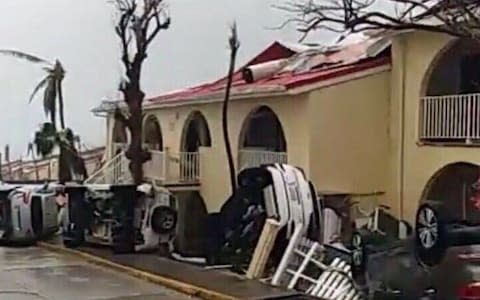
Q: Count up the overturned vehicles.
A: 4